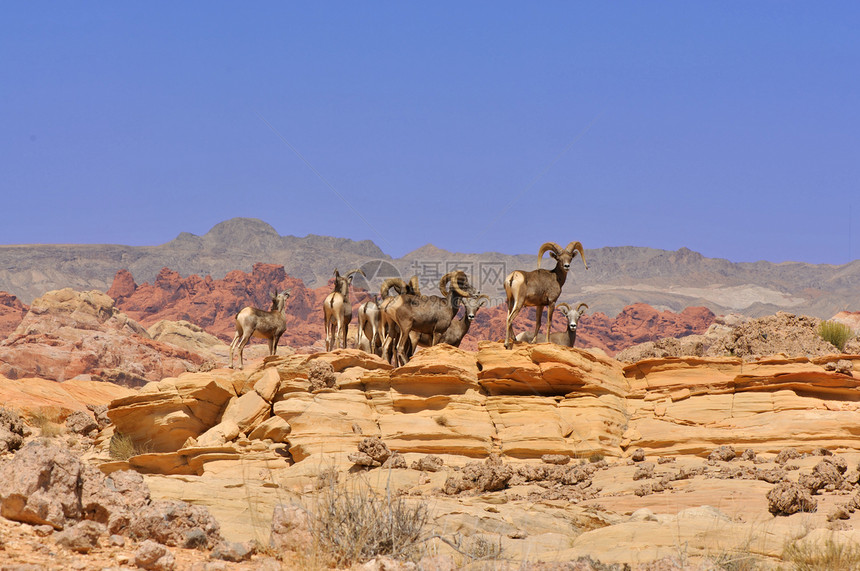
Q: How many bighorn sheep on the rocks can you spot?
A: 8